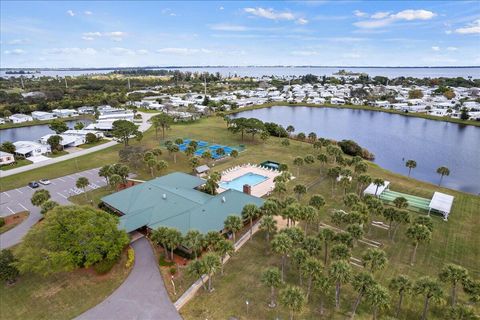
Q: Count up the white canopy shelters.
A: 2